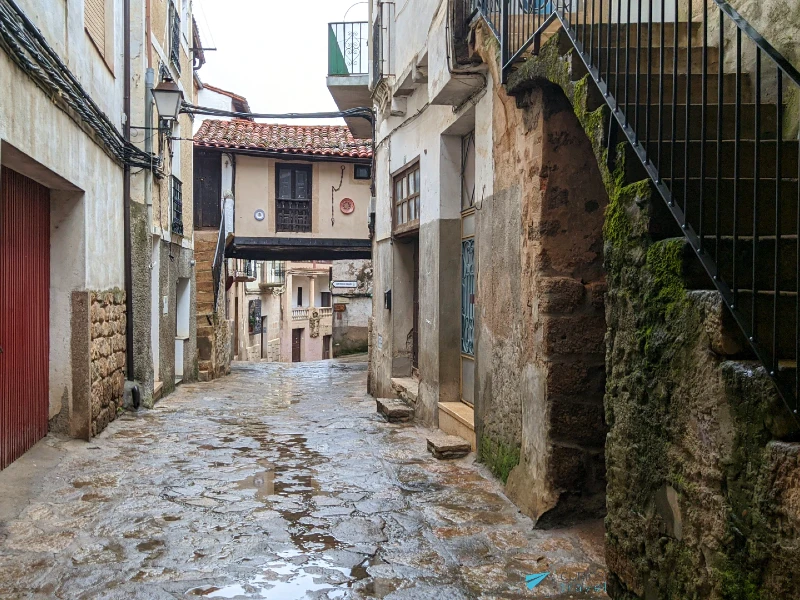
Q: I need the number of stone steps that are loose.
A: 2